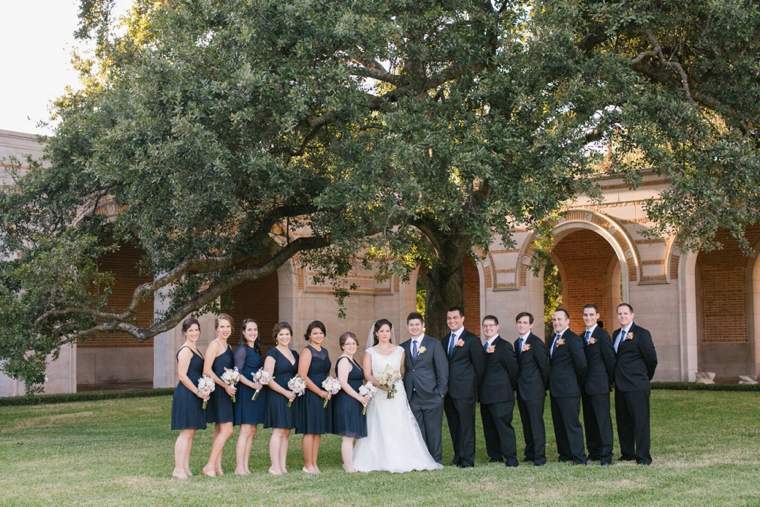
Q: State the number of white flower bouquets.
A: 7